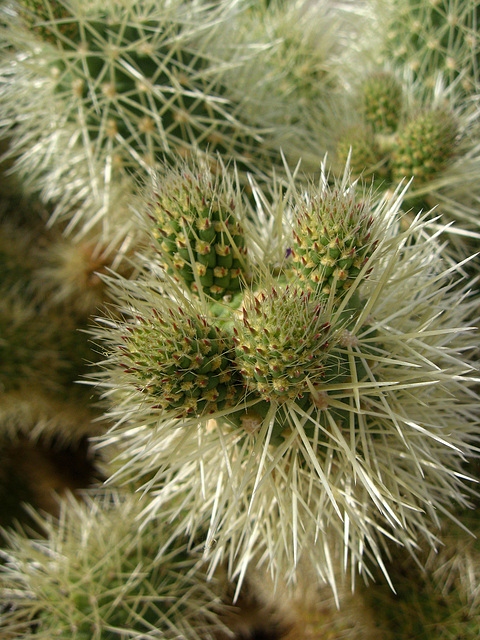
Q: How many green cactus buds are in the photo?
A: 7